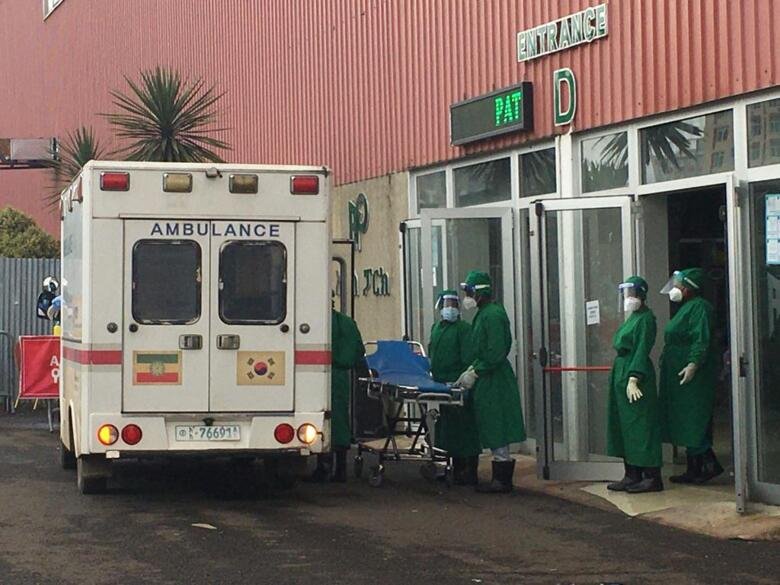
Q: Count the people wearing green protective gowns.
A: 5